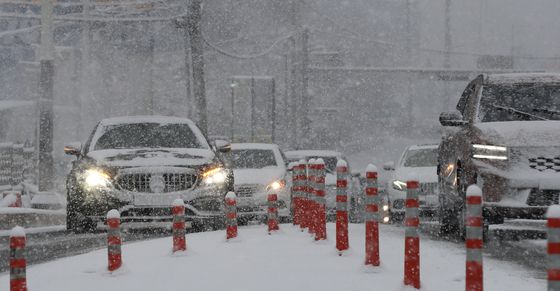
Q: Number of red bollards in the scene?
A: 14